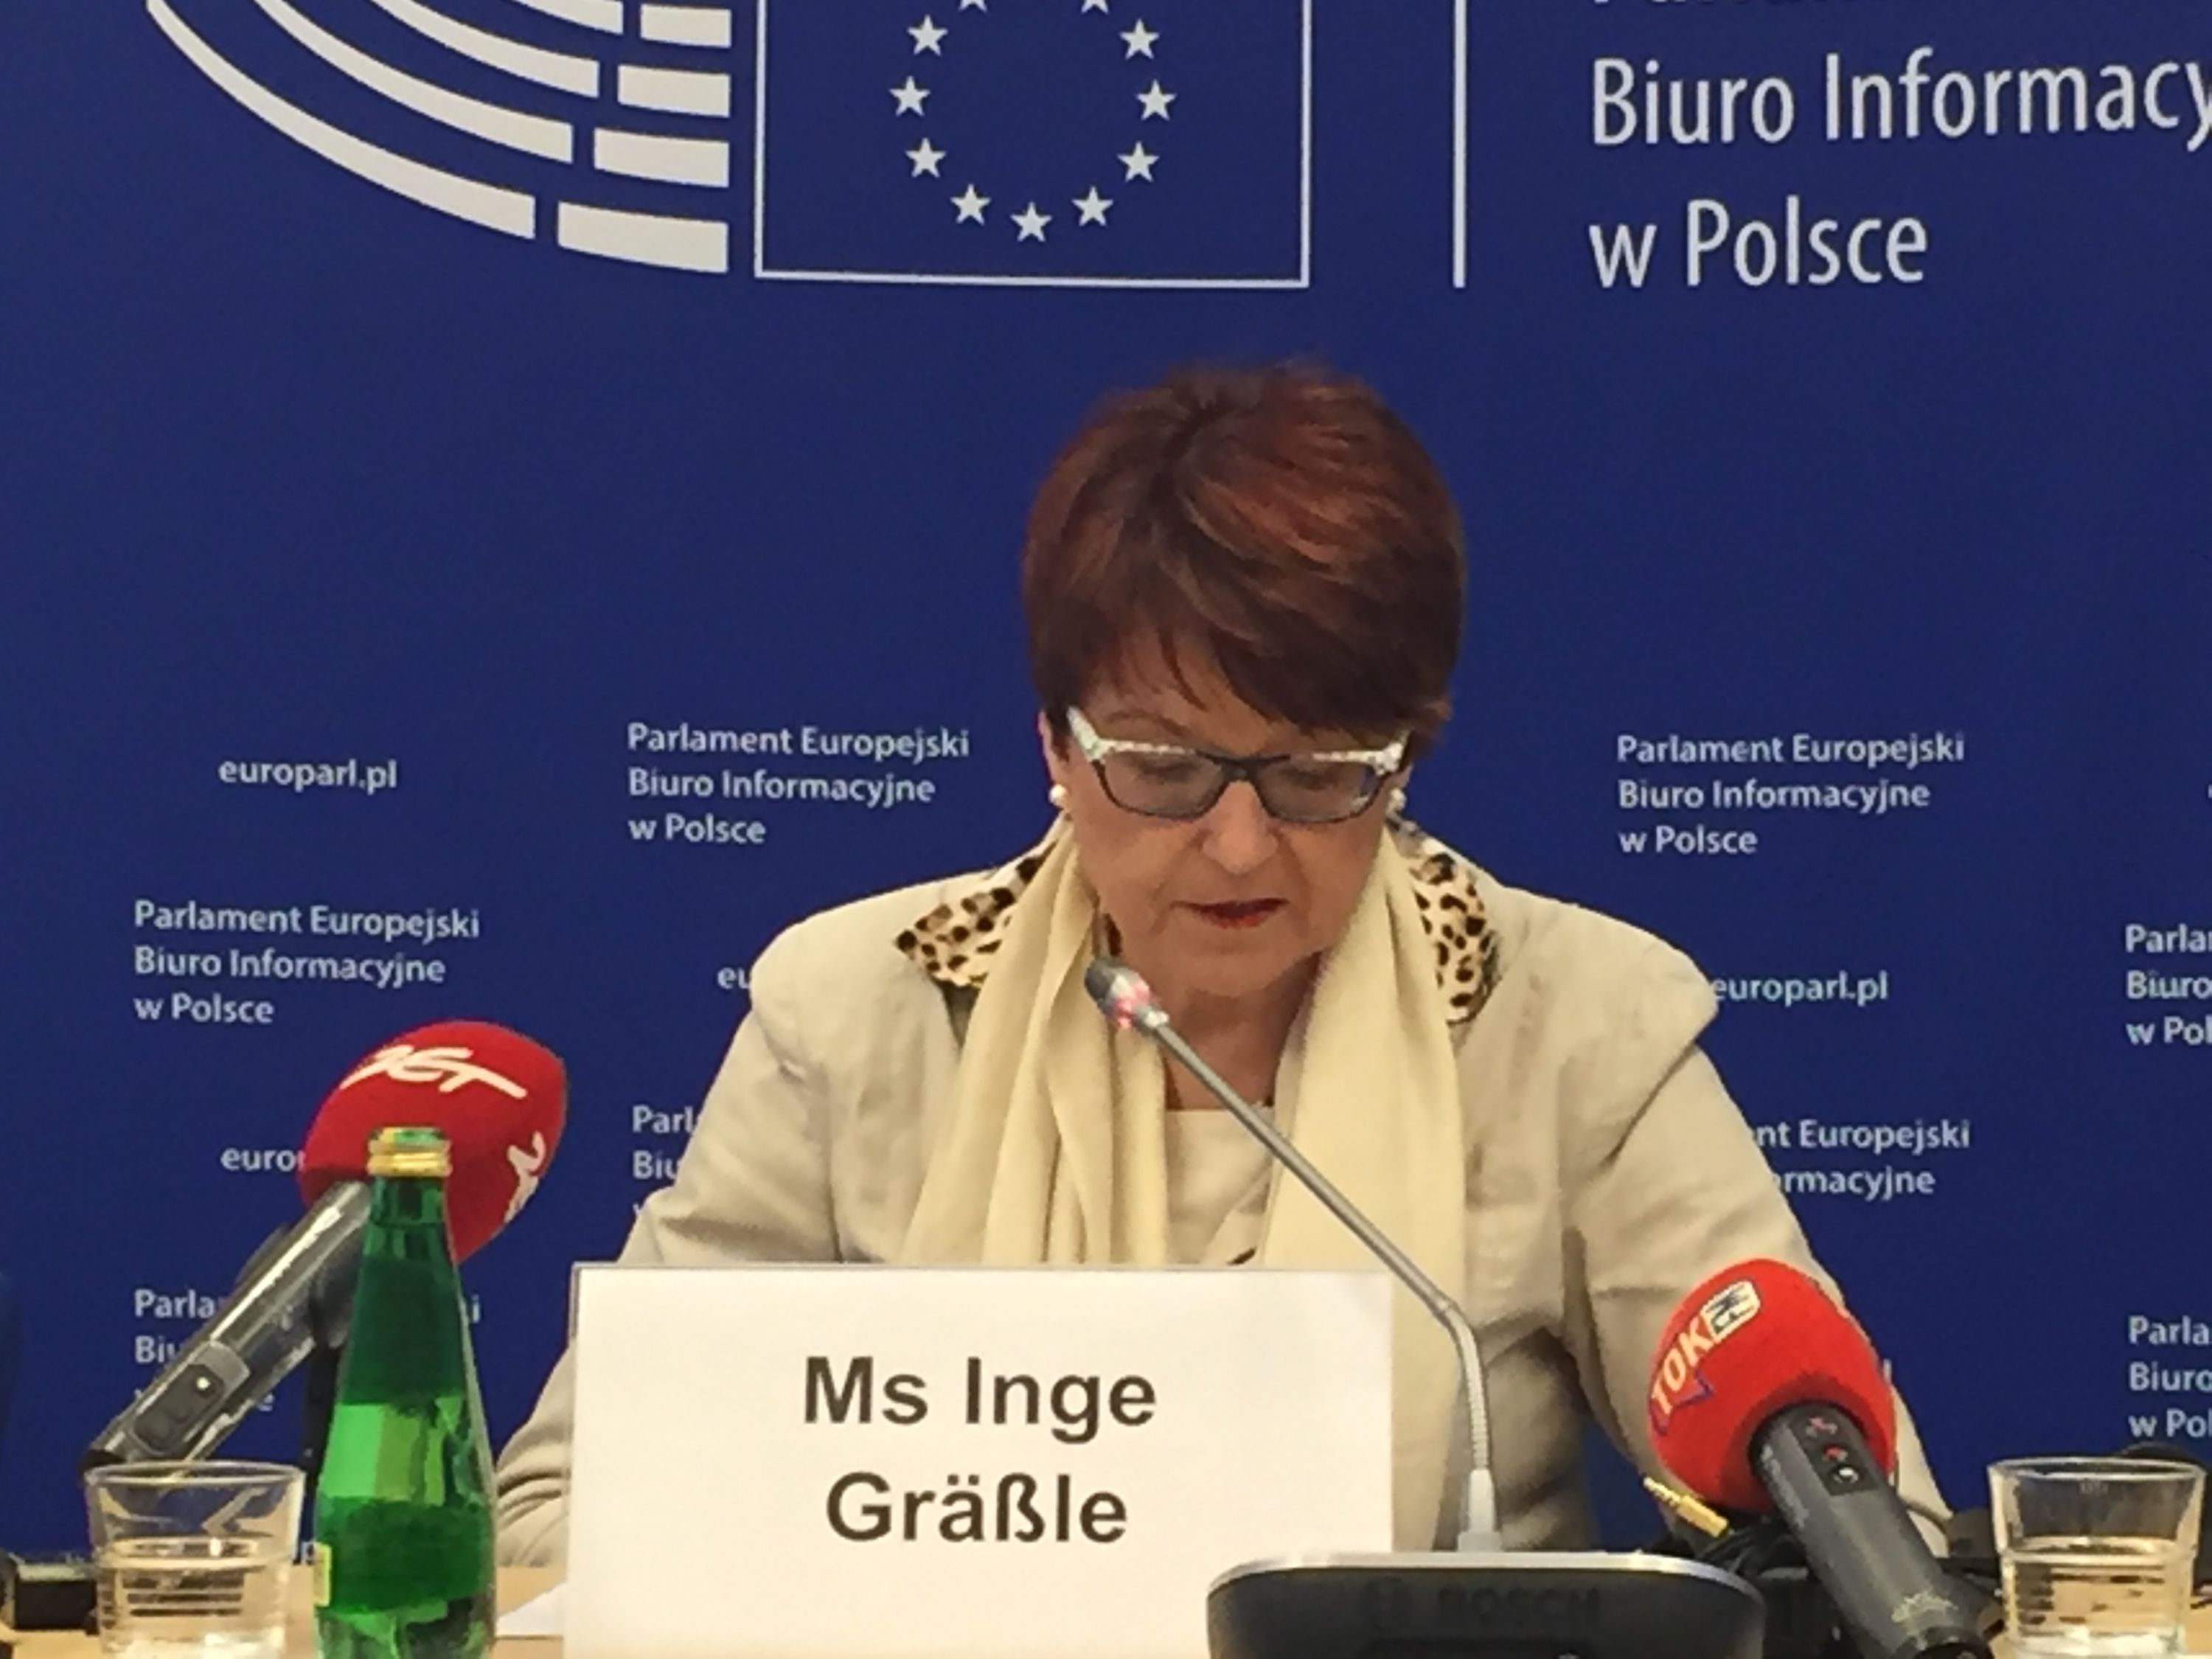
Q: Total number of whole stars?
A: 9